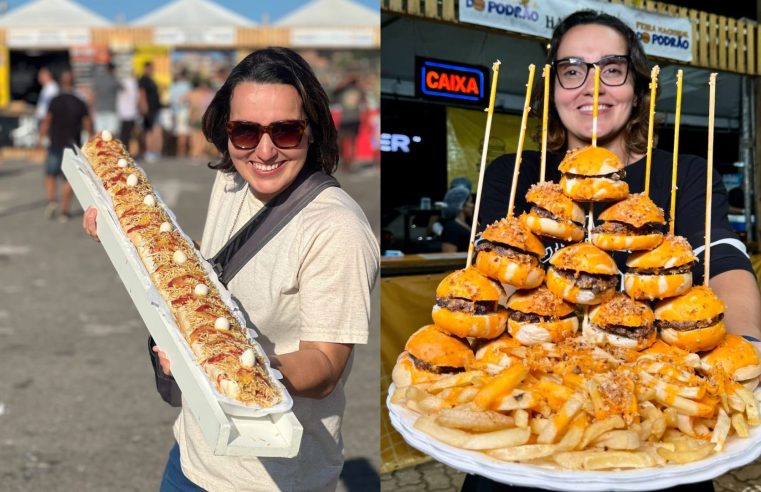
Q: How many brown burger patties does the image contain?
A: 11